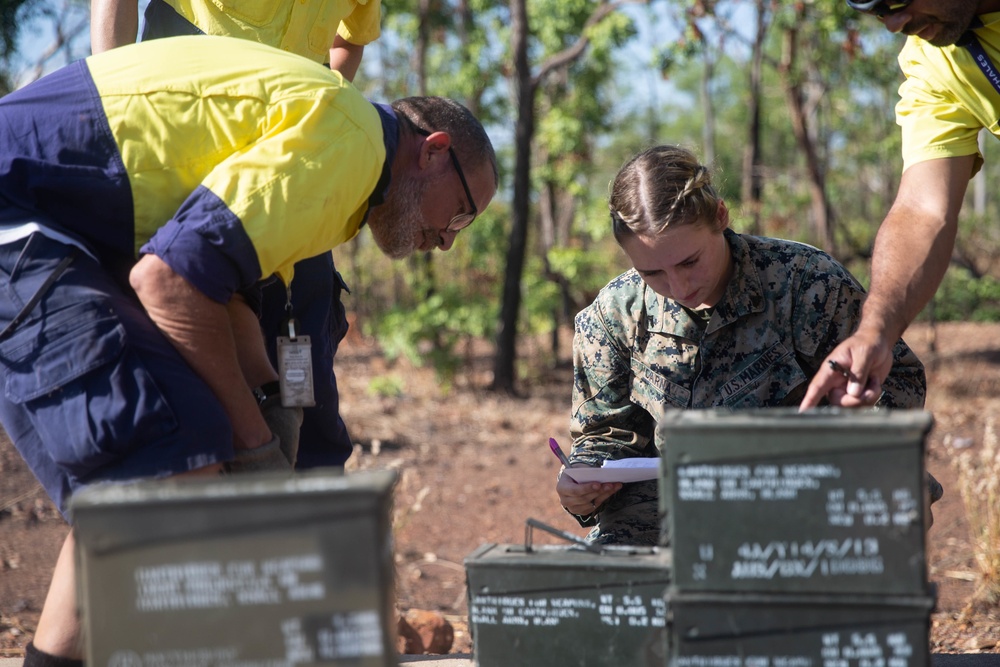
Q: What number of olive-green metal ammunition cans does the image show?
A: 4